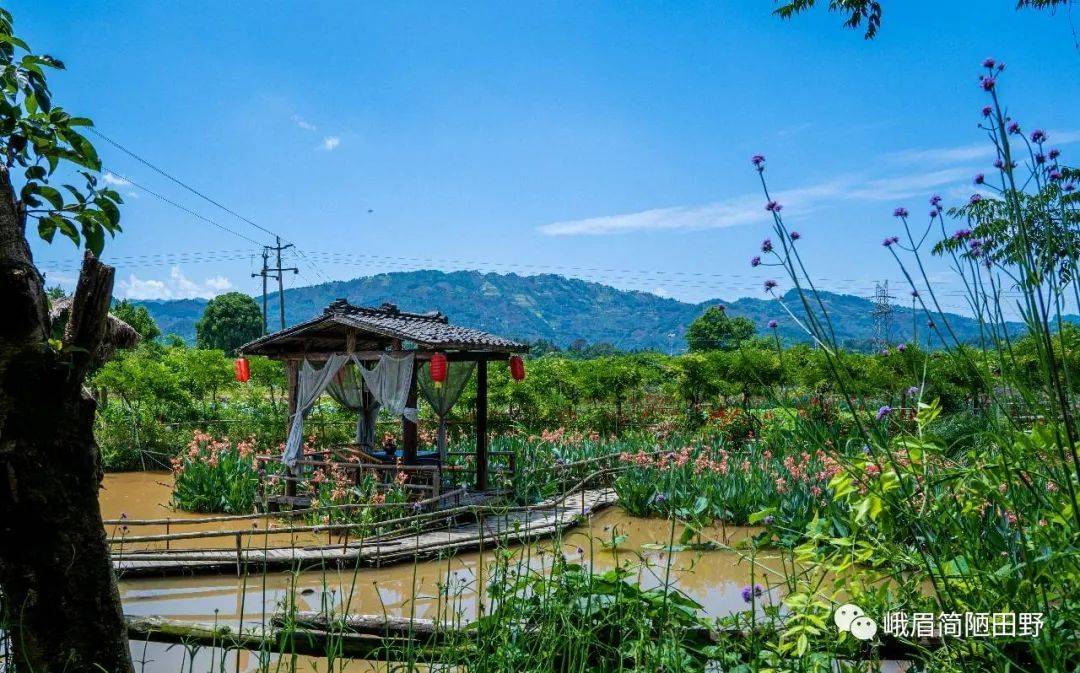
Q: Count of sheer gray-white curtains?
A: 4